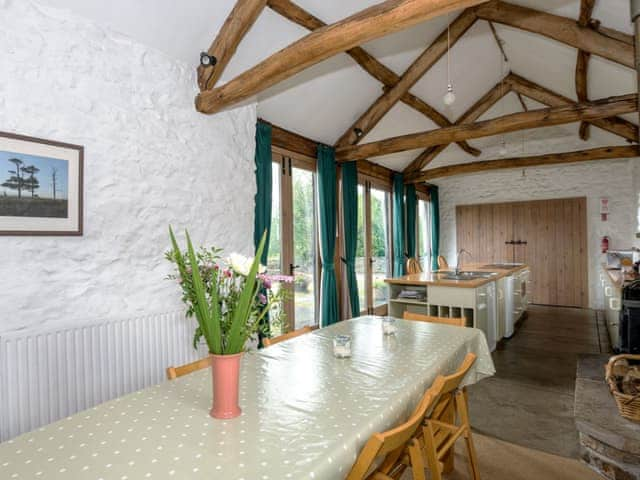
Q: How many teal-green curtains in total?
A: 6